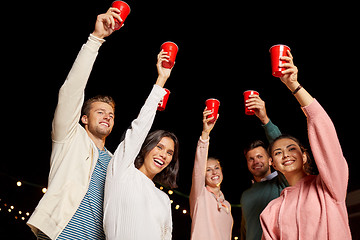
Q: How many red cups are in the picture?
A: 6